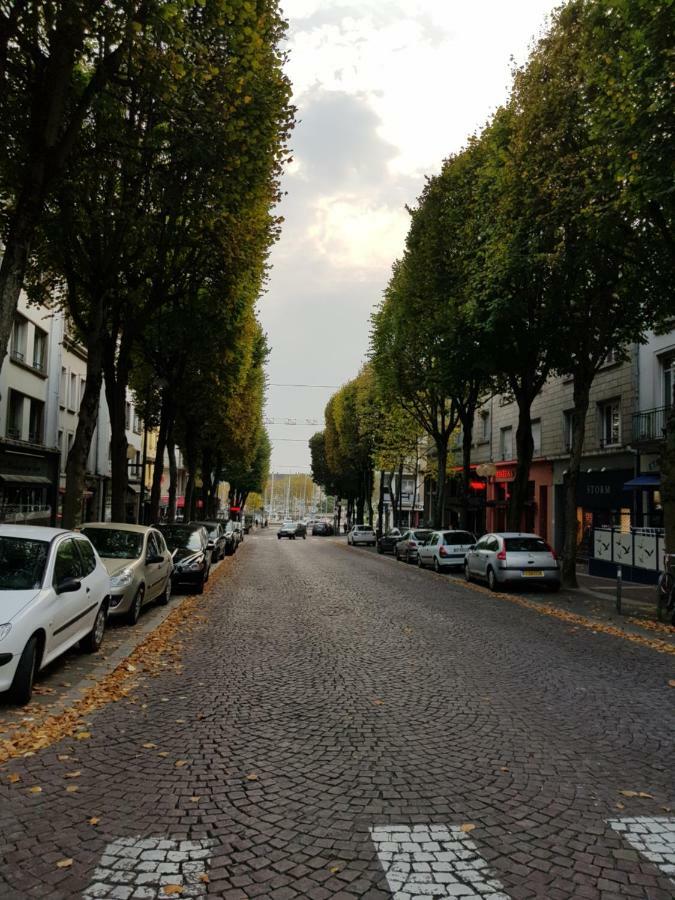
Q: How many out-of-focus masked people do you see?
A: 0